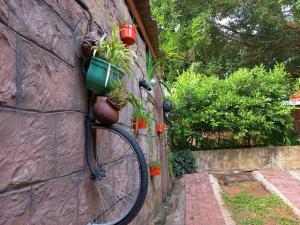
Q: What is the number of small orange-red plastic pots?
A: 4